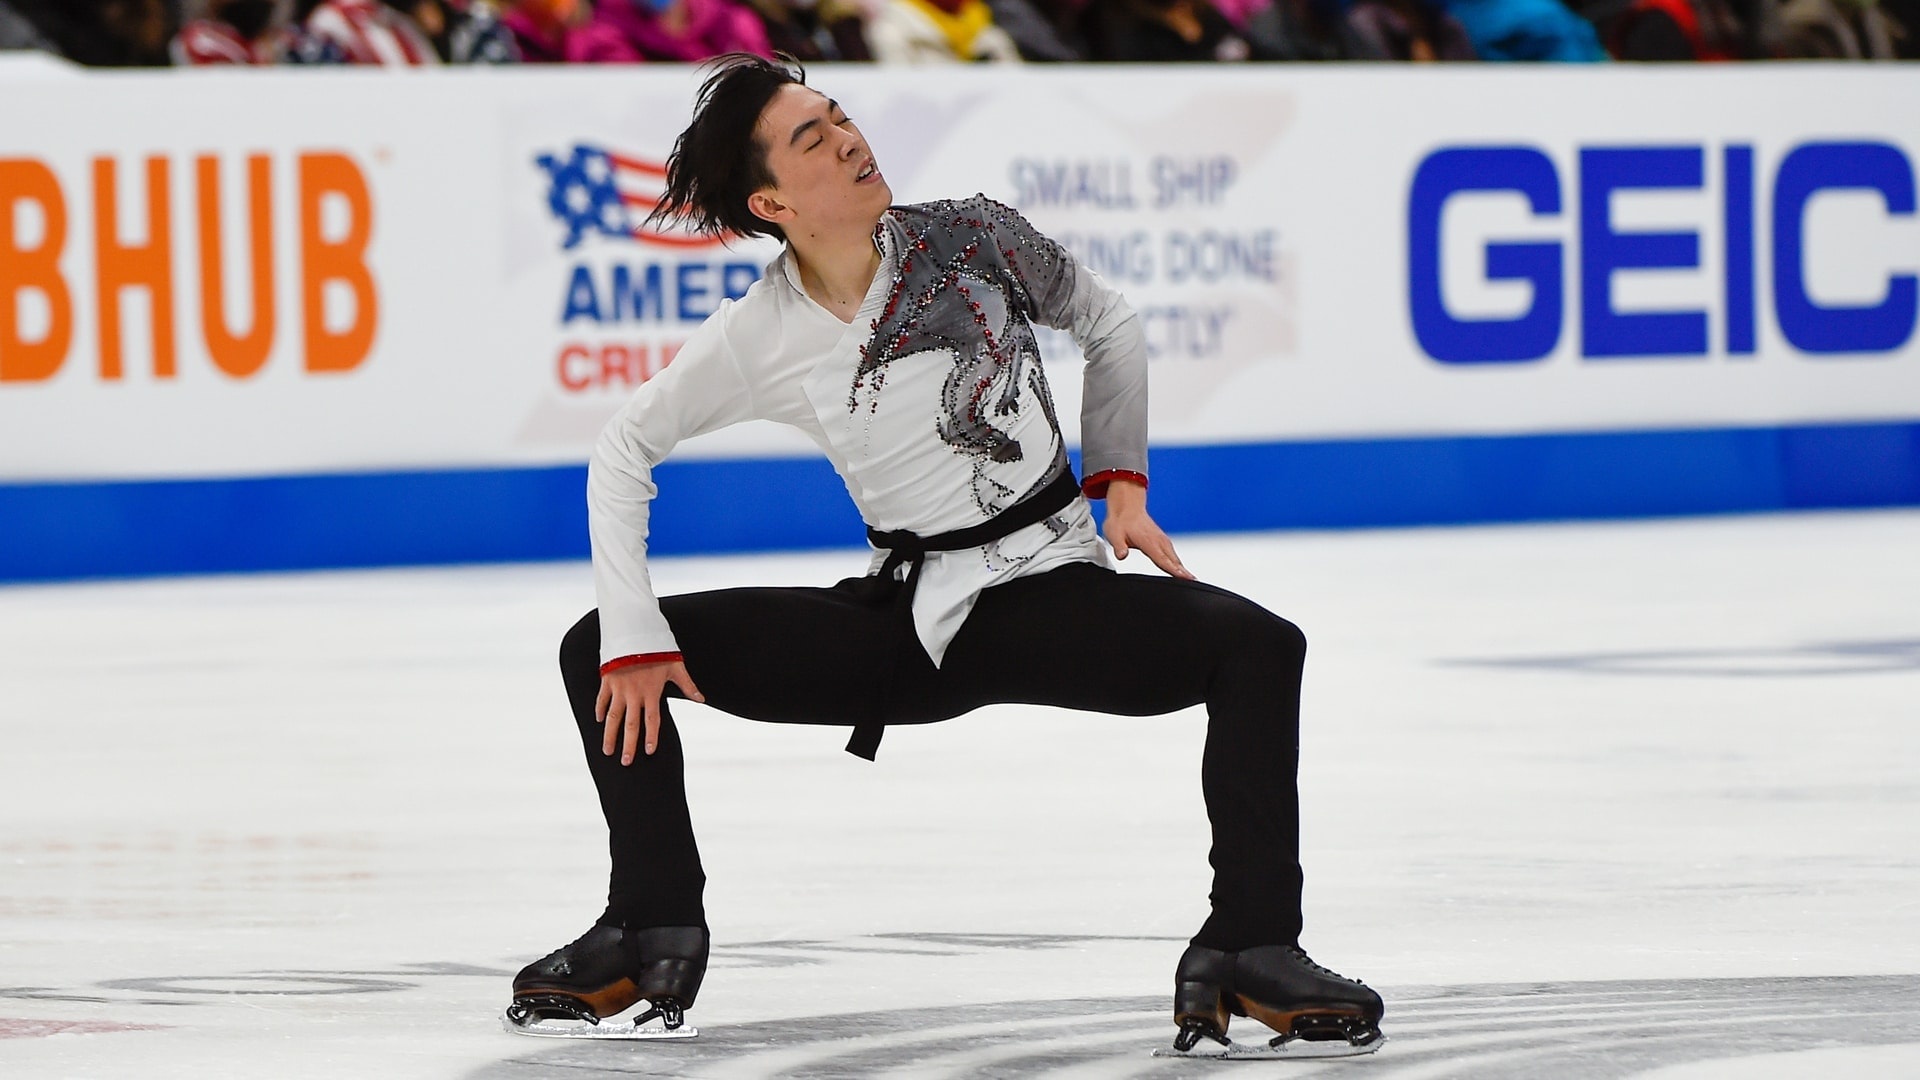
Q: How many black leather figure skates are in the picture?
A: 2